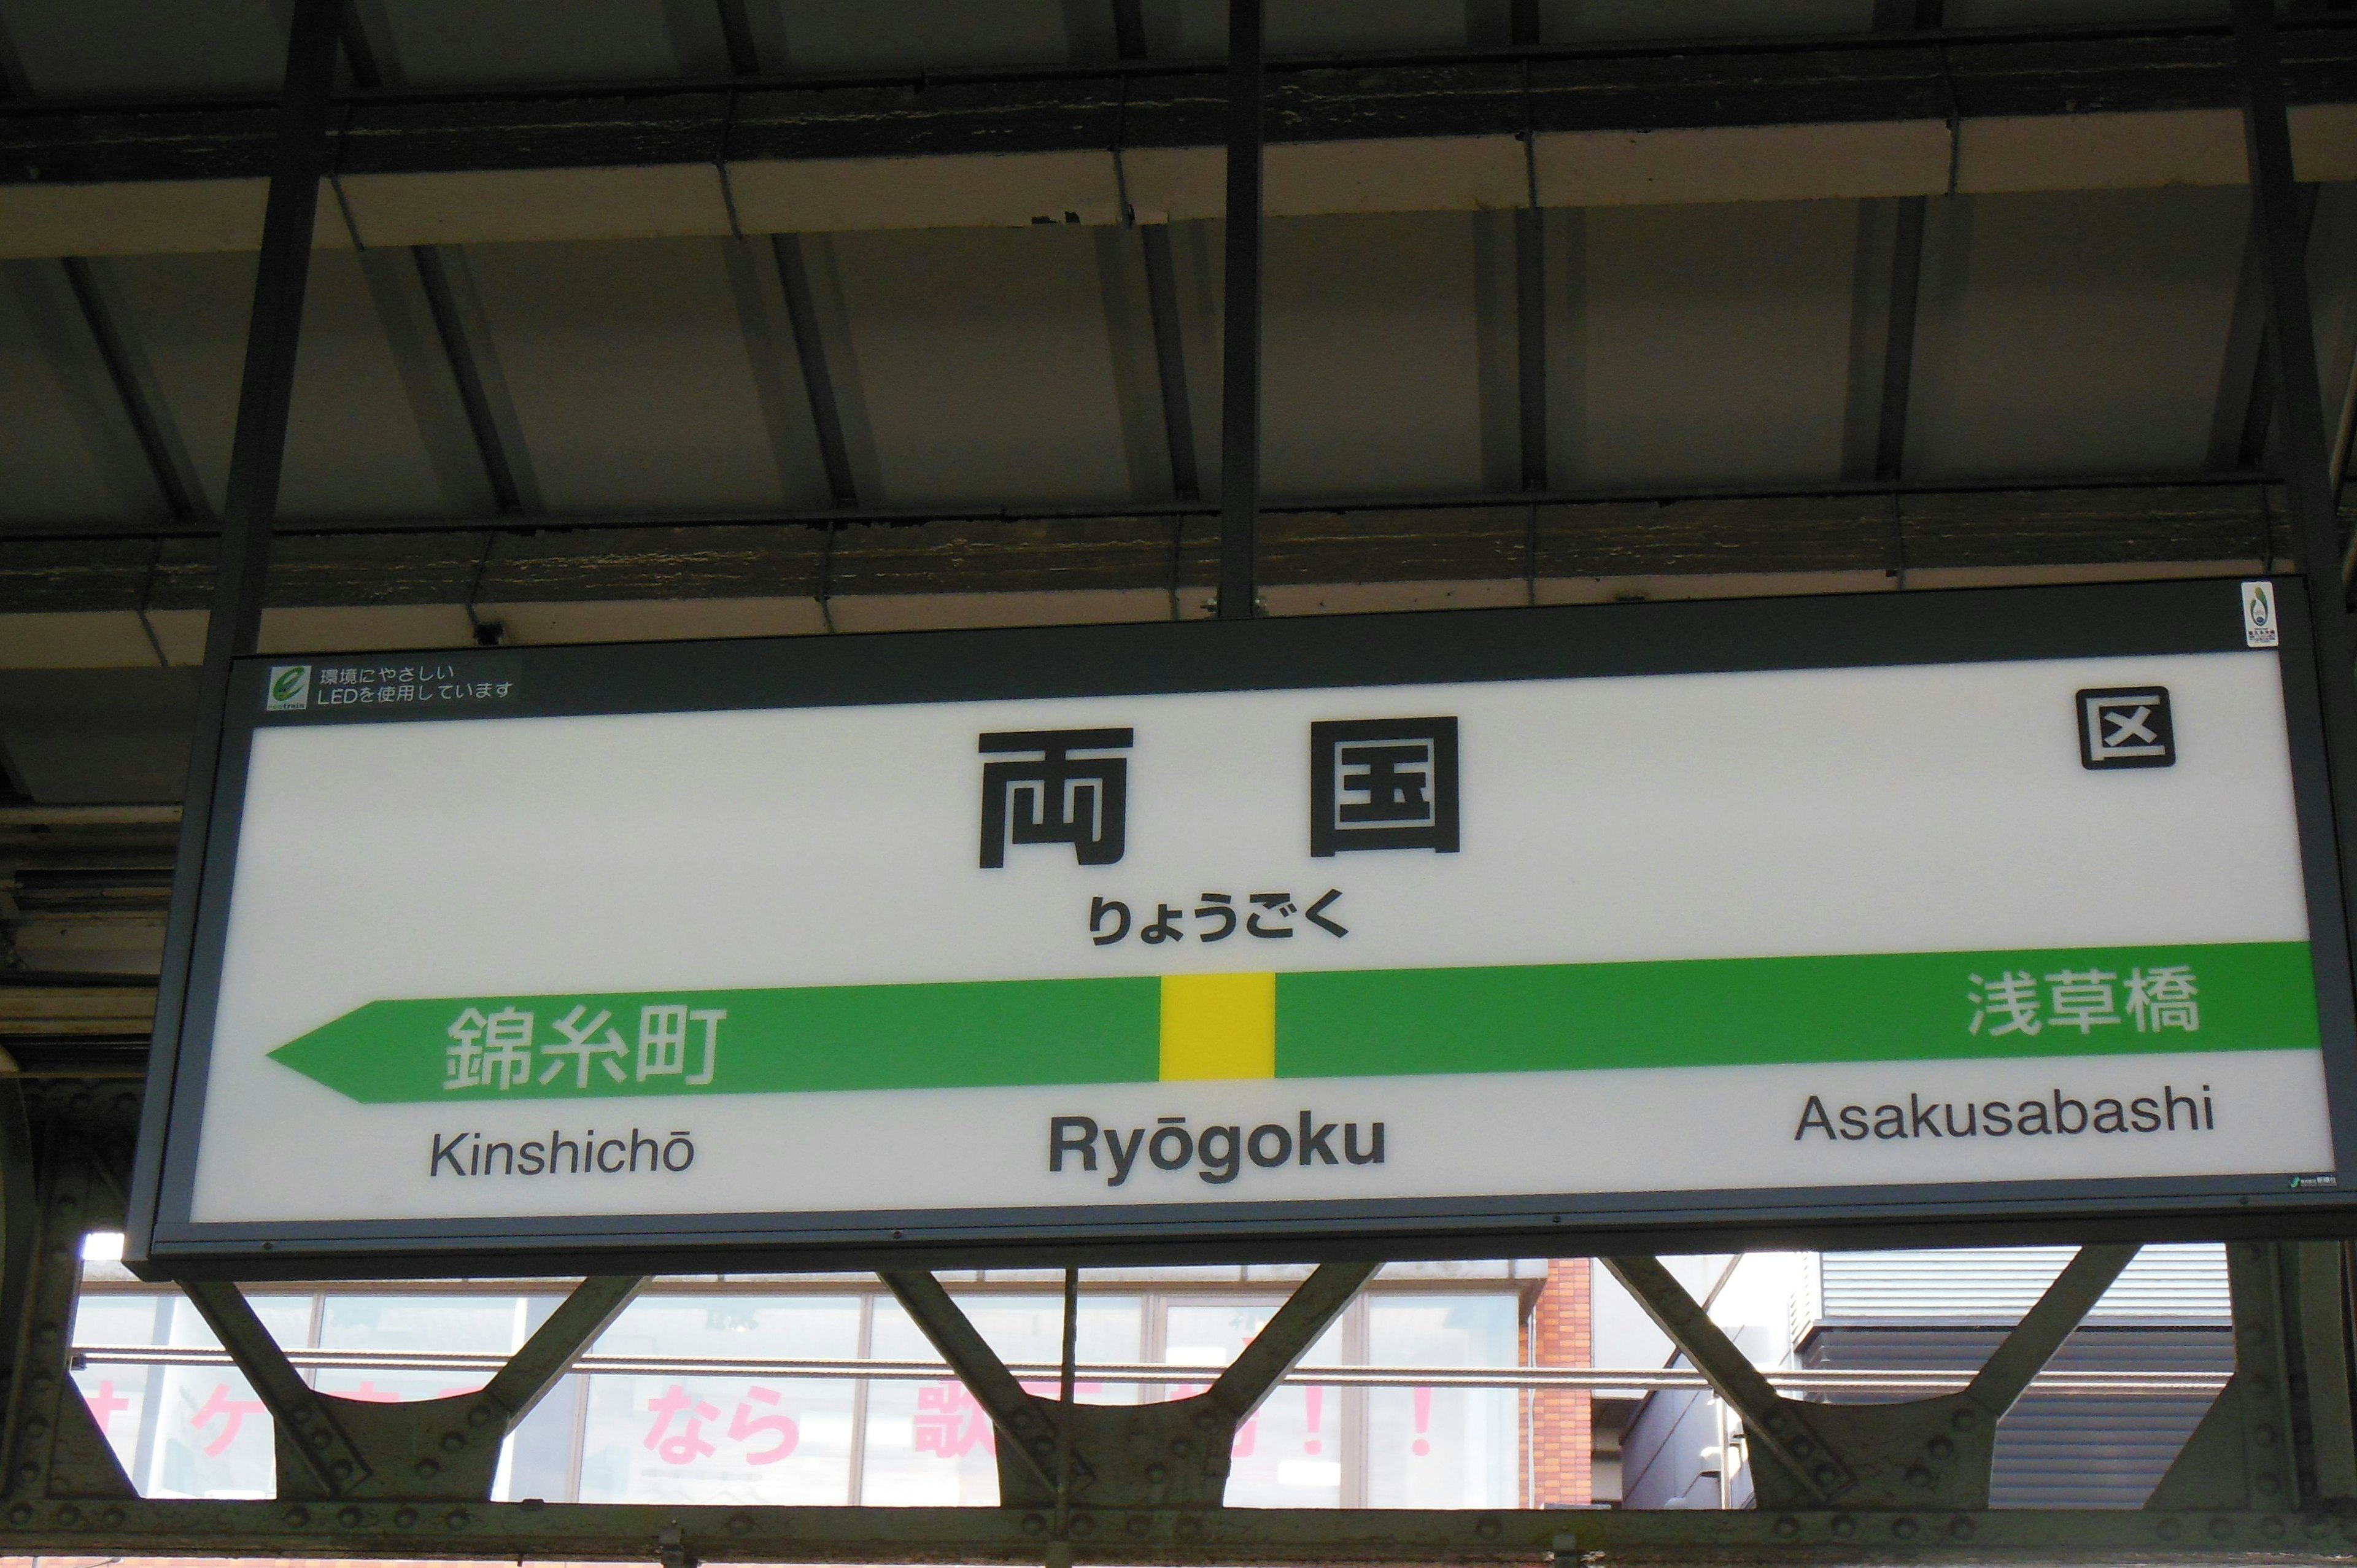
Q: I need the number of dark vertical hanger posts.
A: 3